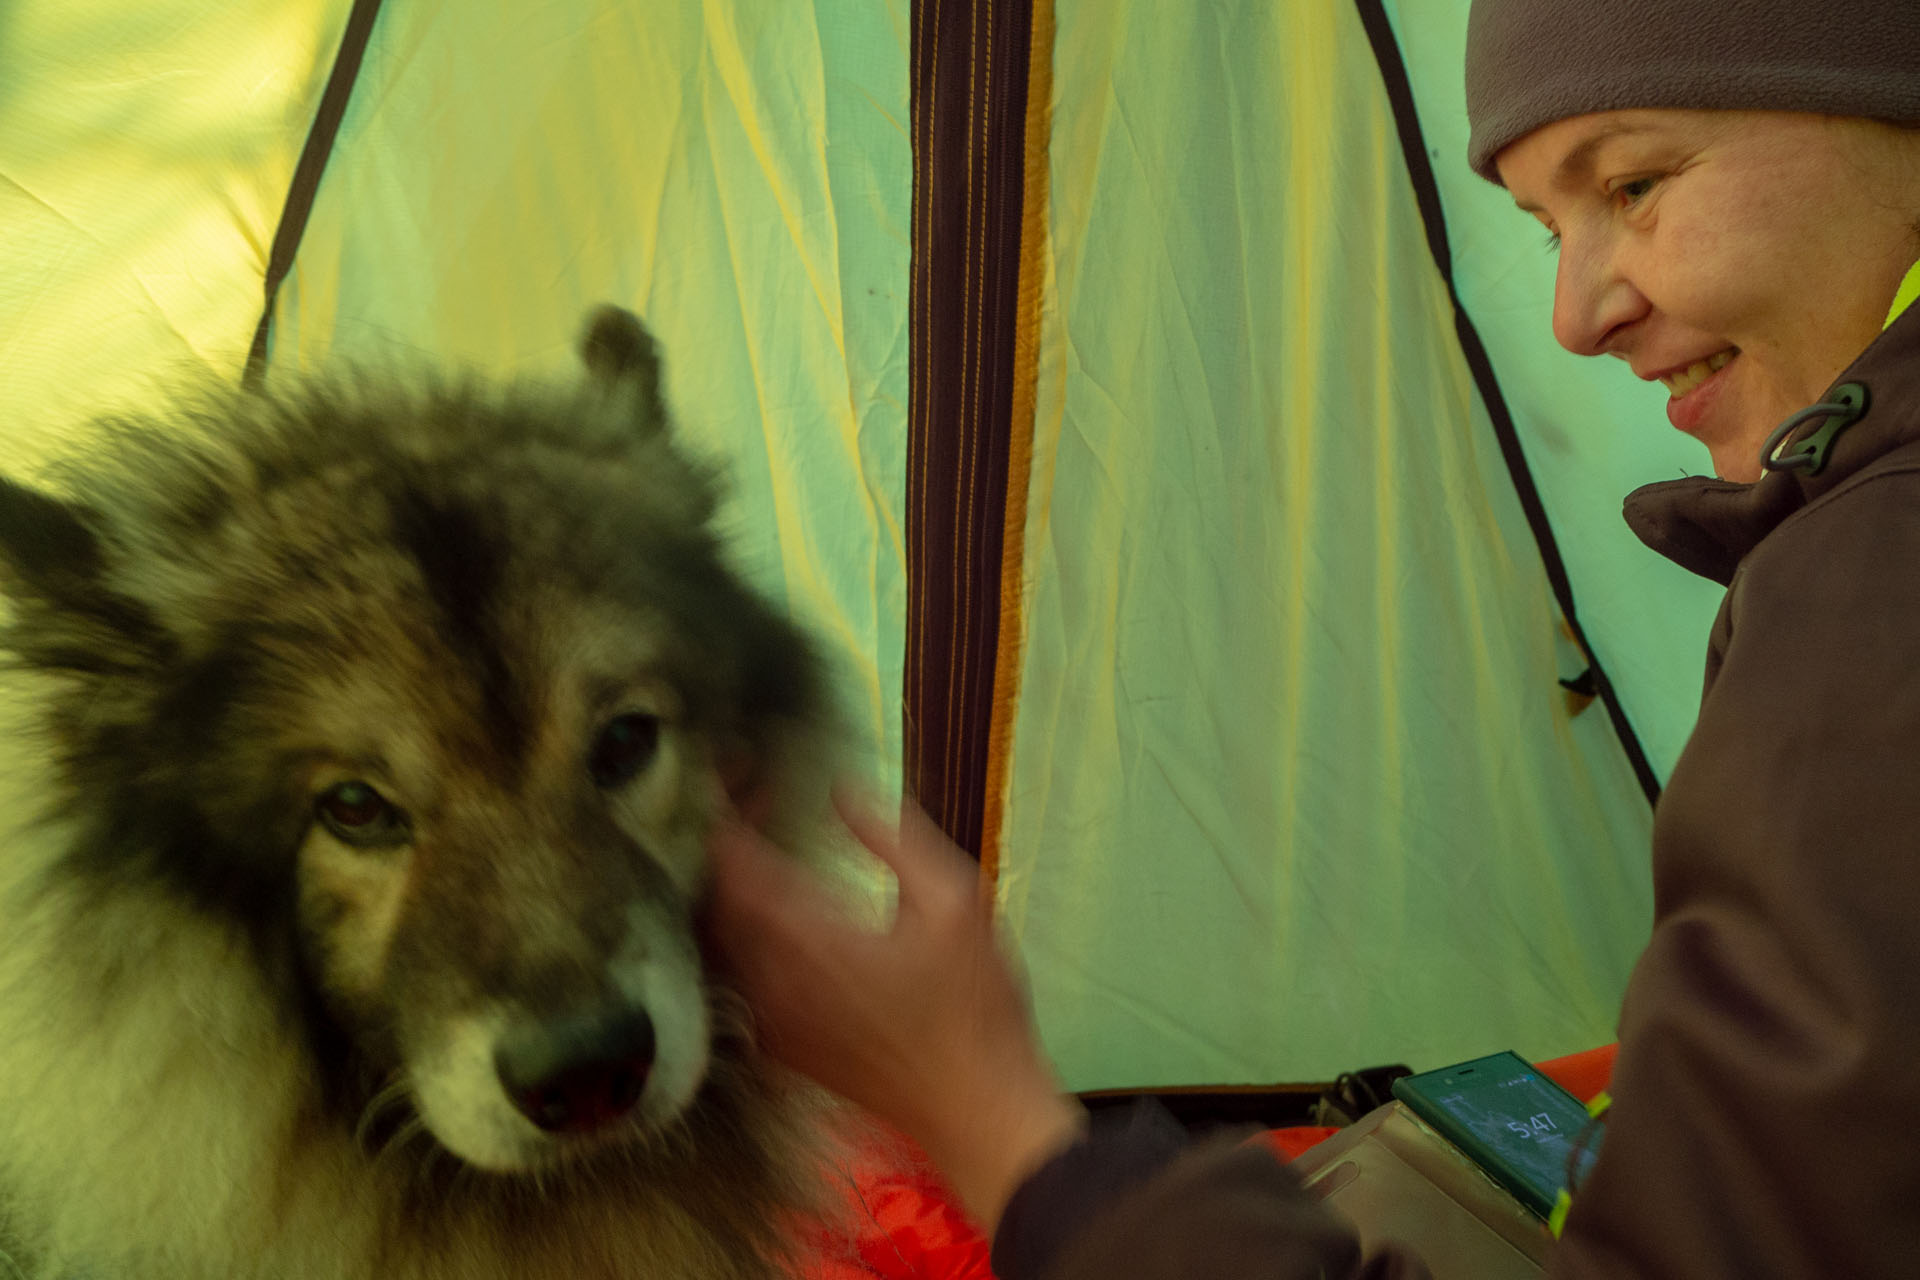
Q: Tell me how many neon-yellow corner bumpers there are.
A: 2